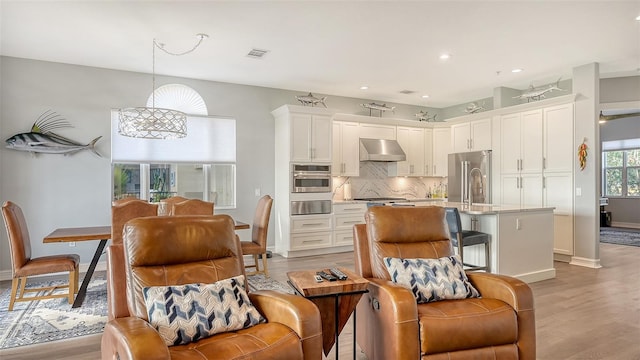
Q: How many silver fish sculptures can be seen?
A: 5